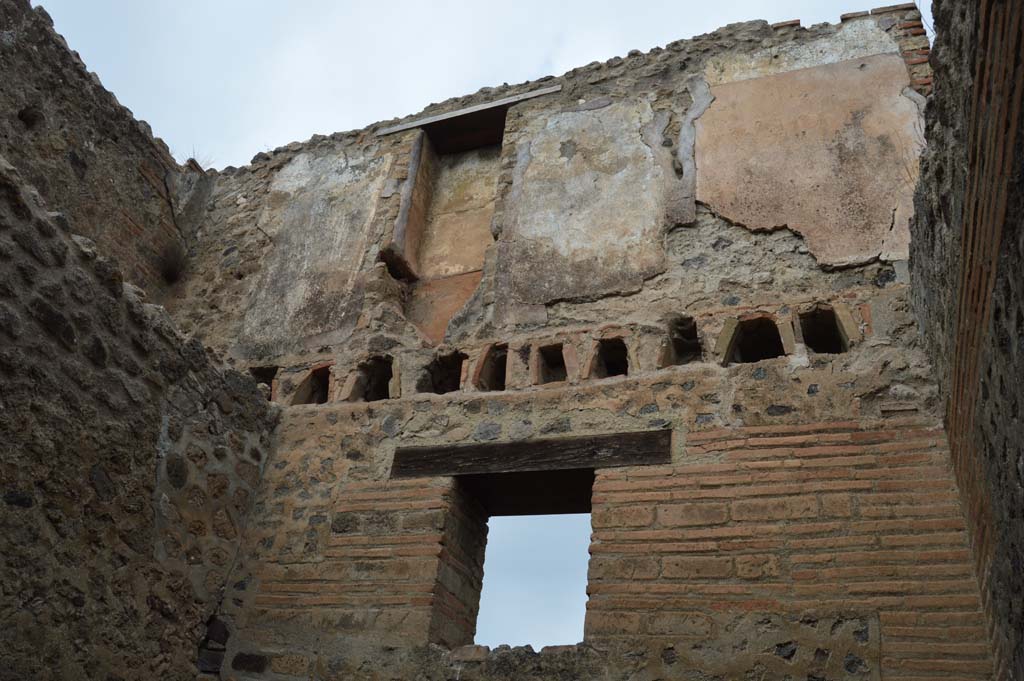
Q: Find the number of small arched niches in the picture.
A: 10